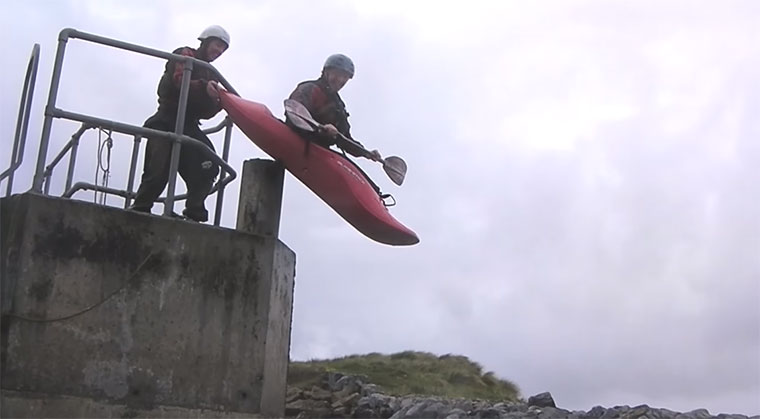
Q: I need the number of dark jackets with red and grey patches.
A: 2